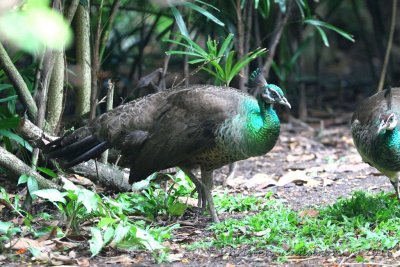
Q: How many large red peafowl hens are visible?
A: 0